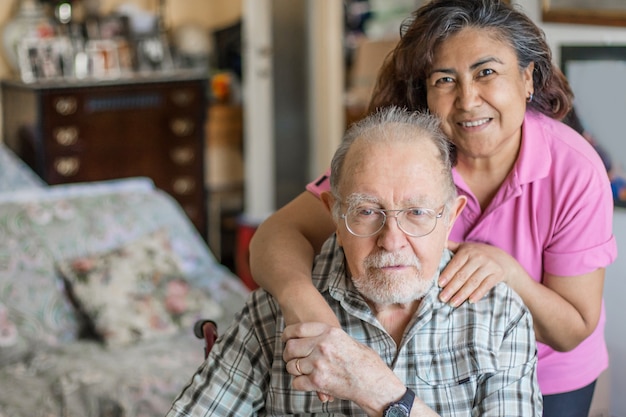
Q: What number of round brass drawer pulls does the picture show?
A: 7